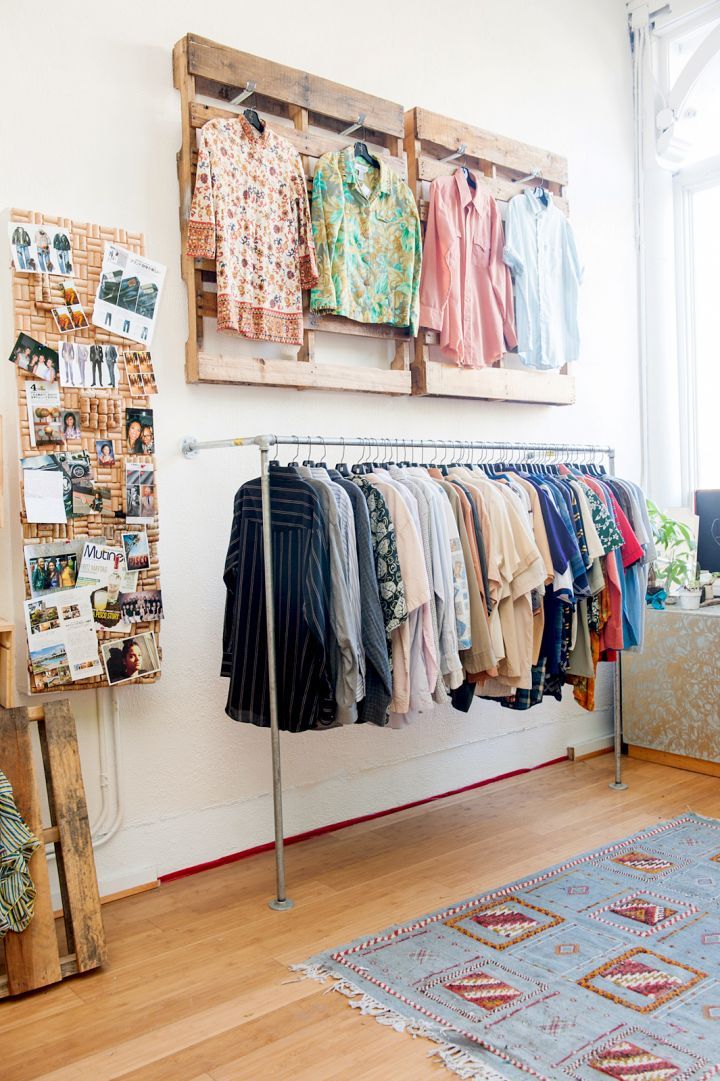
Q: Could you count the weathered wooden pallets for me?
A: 3